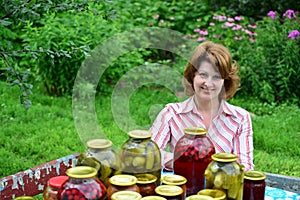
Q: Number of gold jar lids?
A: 15